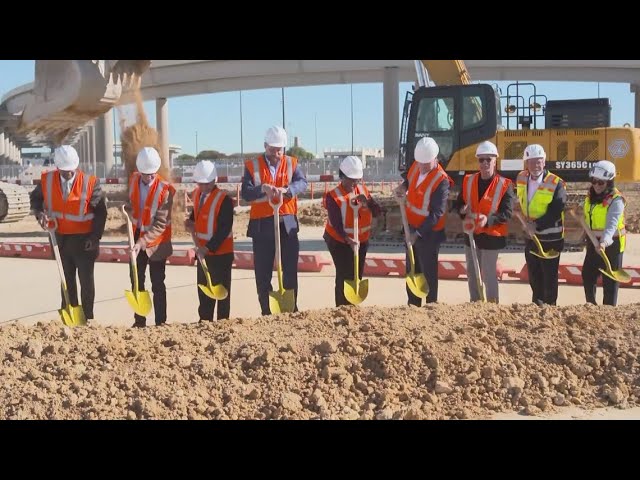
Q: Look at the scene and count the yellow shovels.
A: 9